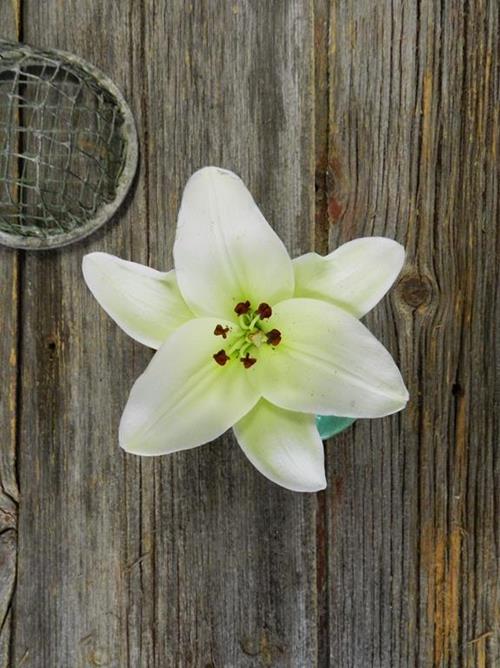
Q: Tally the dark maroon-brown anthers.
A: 6